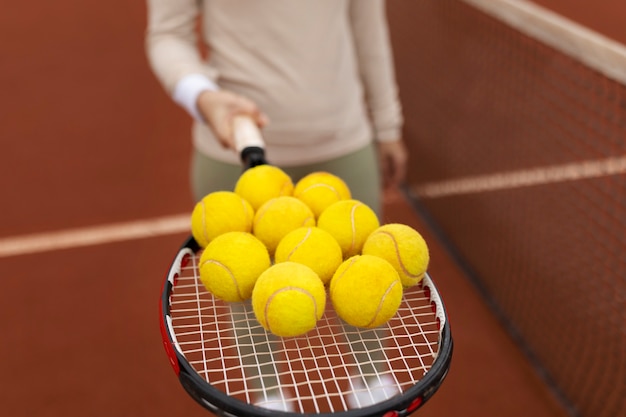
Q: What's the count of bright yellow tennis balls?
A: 10